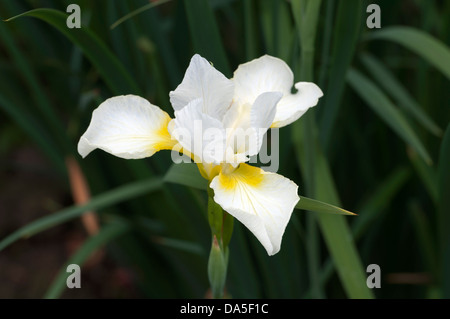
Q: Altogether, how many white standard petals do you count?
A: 3